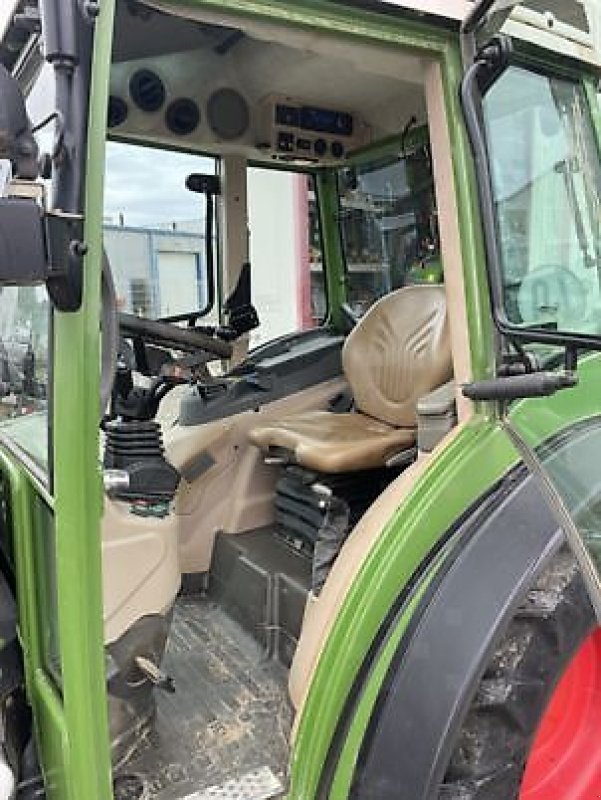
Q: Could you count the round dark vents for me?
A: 3